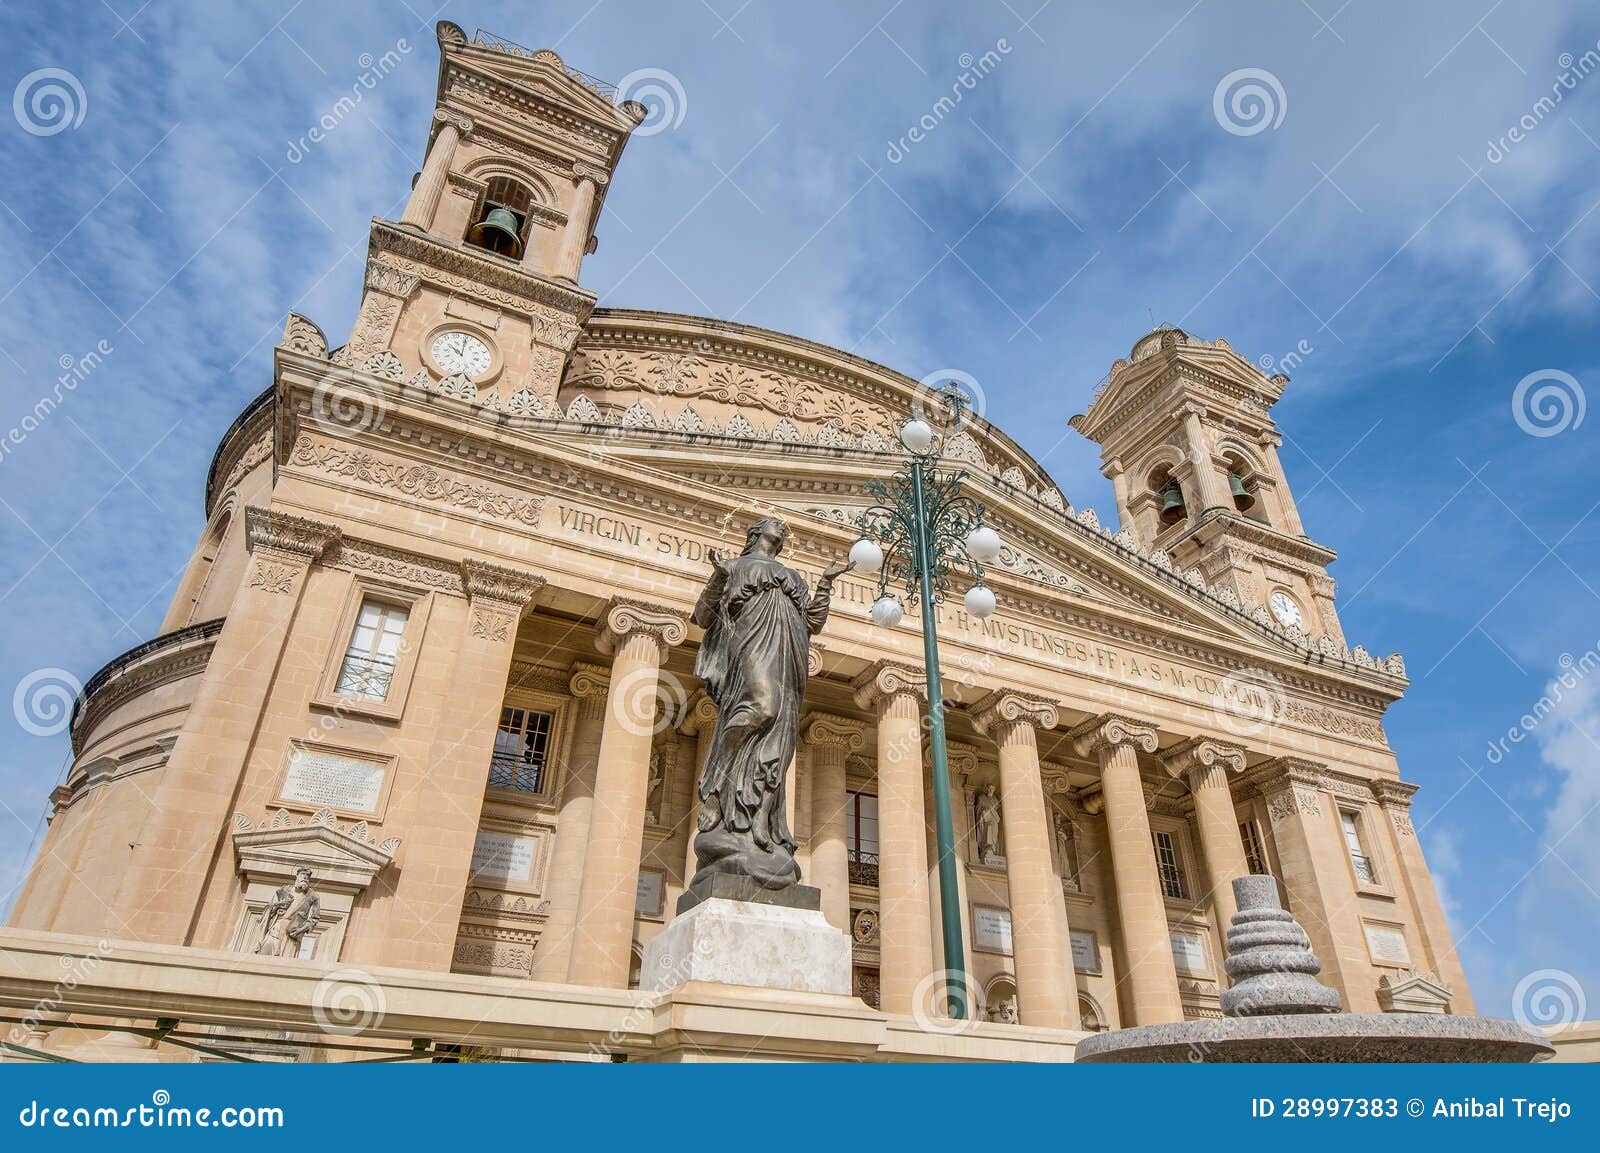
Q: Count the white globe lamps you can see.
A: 5